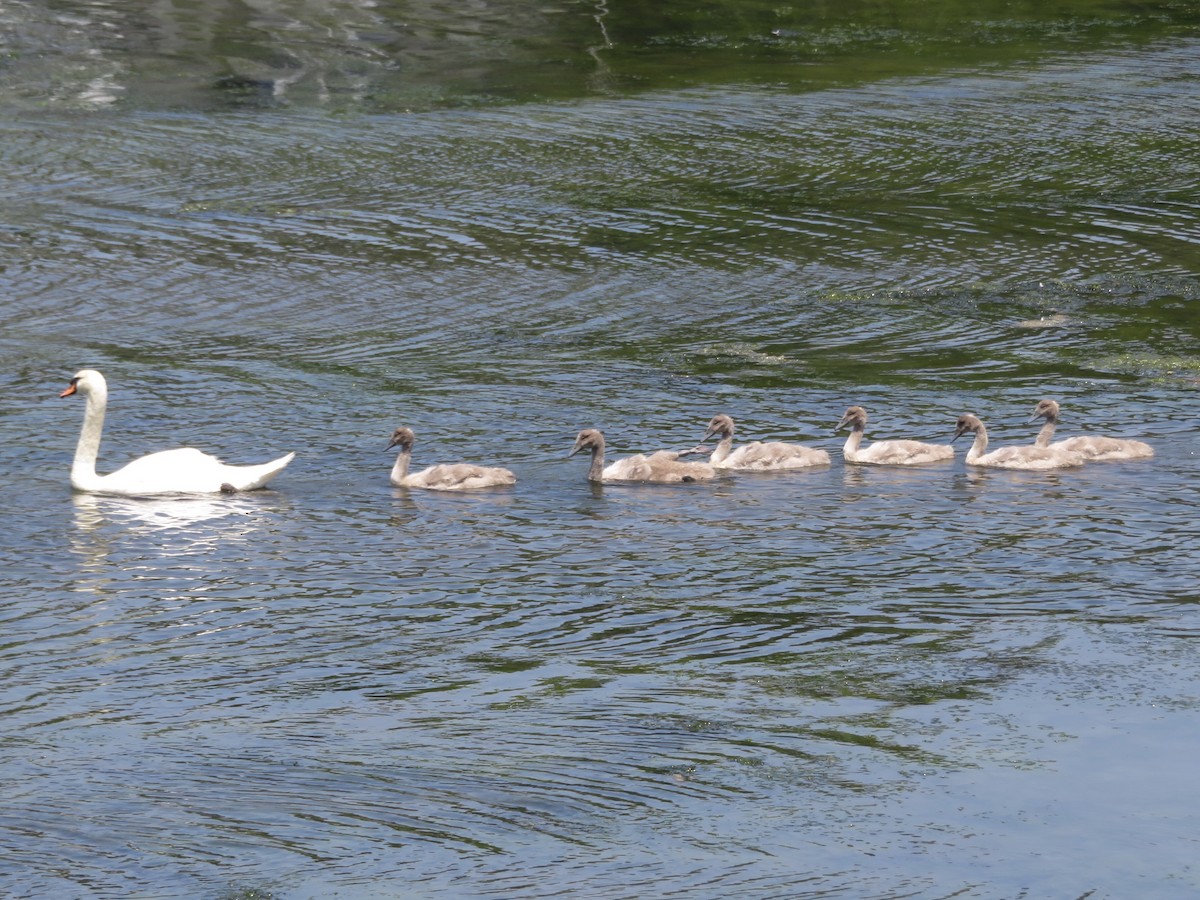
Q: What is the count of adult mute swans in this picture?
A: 1